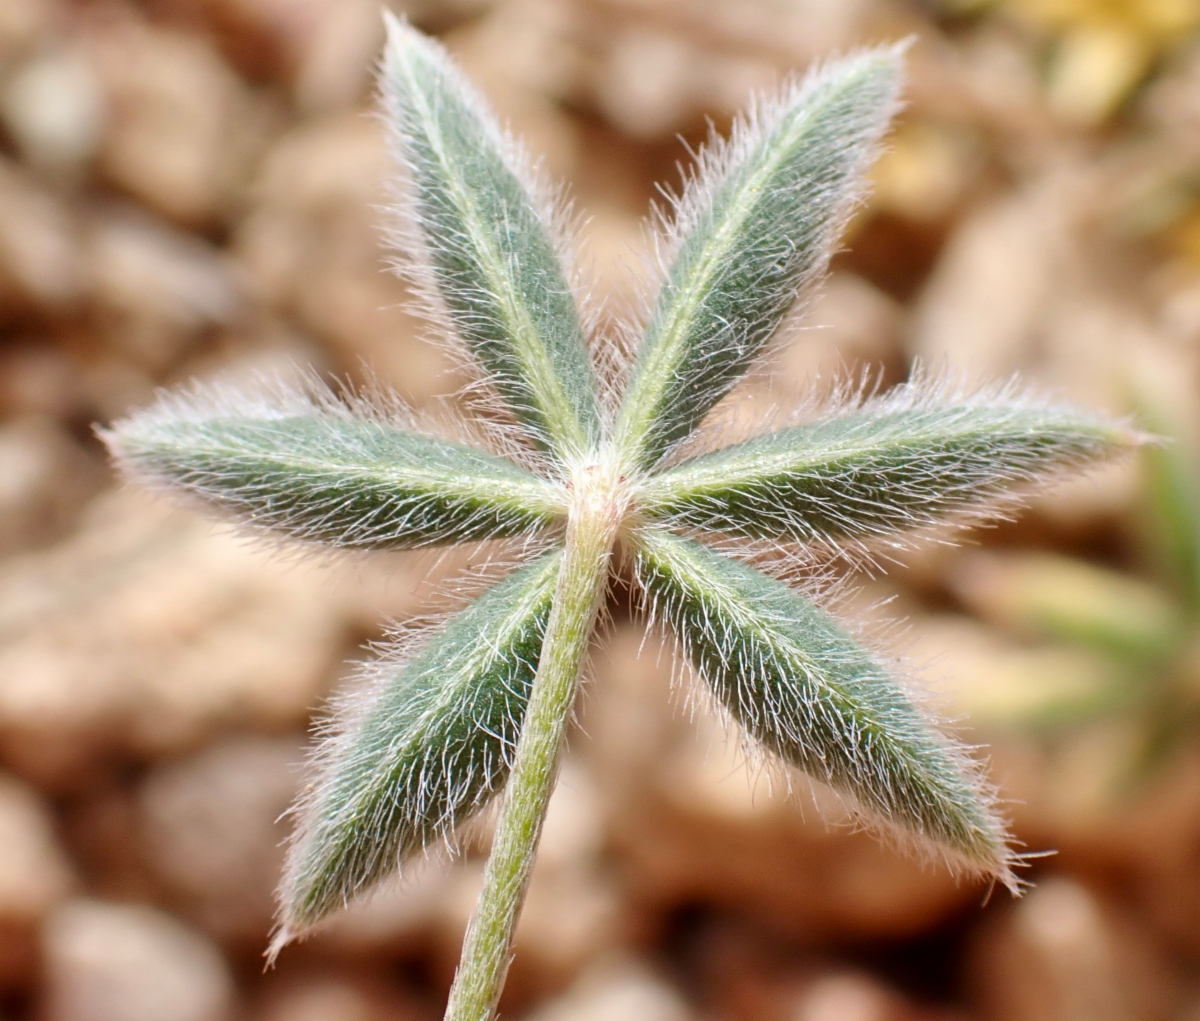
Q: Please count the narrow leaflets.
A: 6